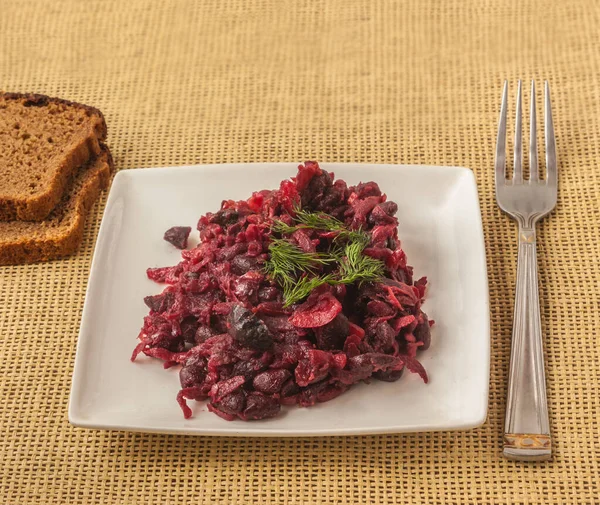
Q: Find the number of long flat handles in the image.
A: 1